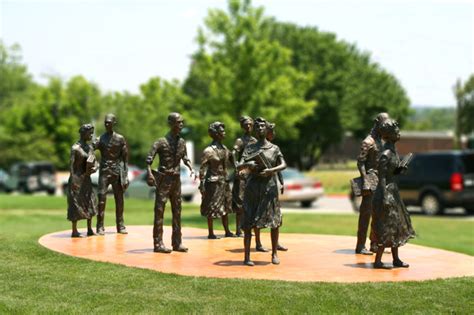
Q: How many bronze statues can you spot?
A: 9